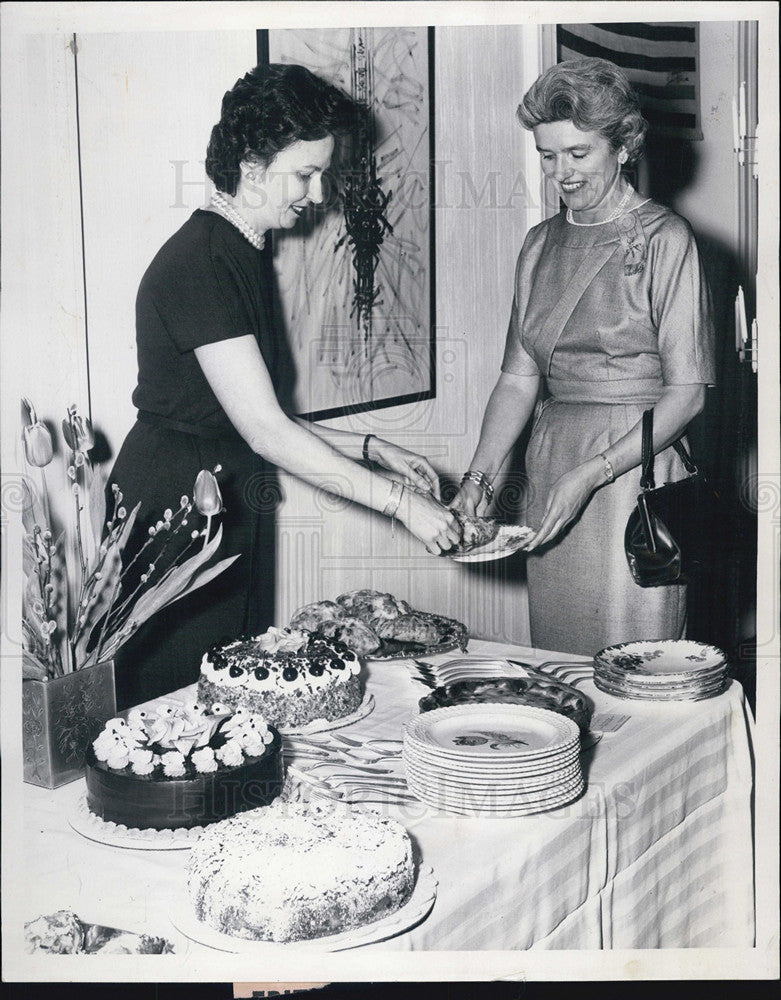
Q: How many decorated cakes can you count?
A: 3